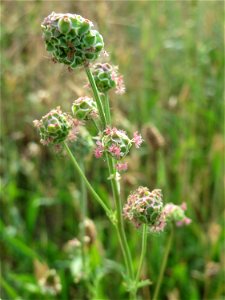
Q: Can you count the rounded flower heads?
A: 7